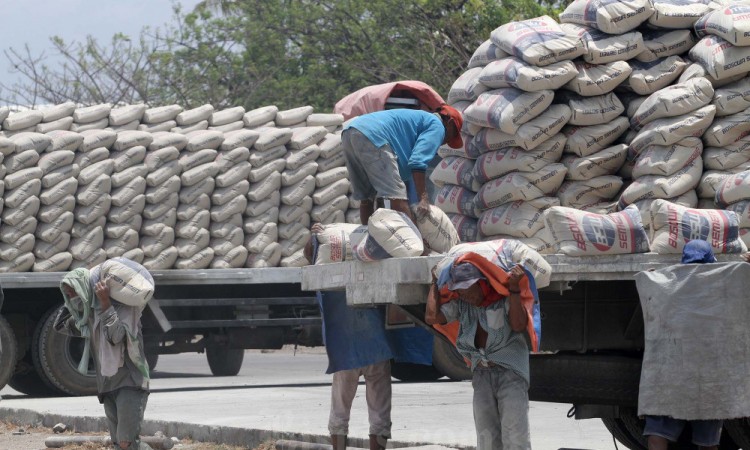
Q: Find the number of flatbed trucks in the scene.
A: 2